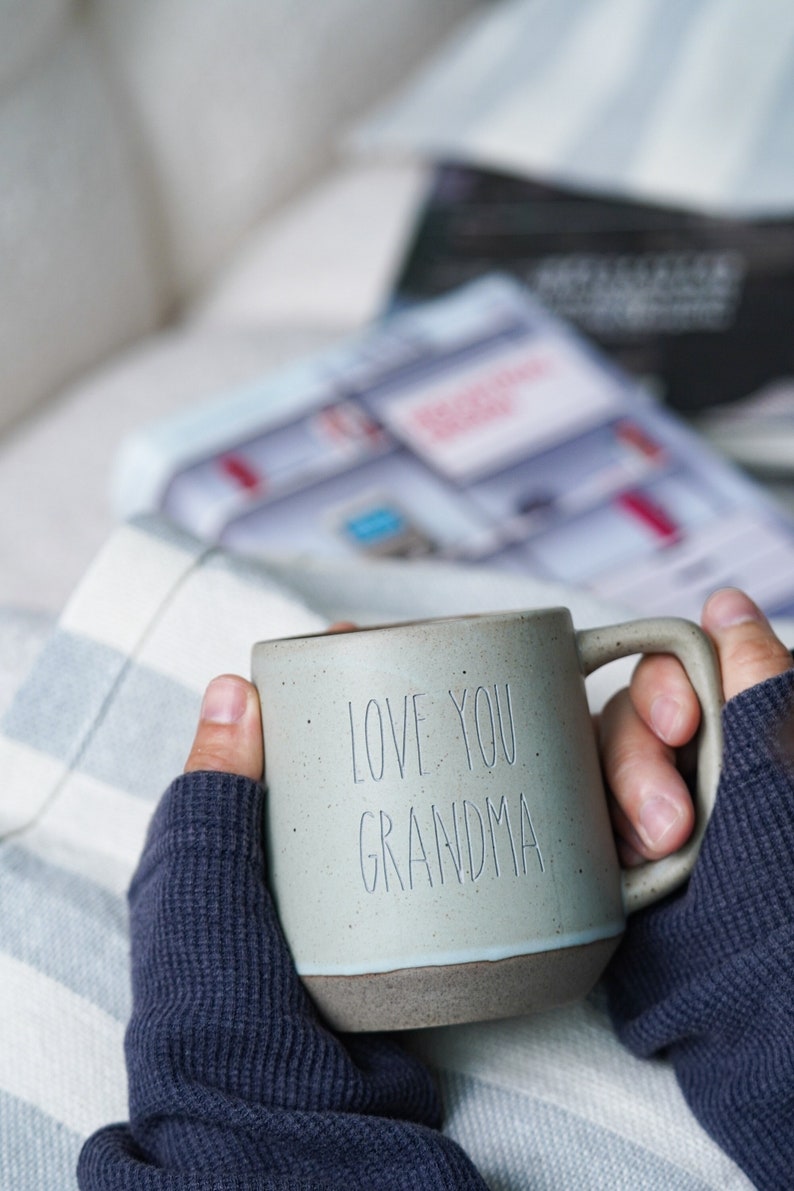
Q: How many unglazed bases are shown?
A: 1